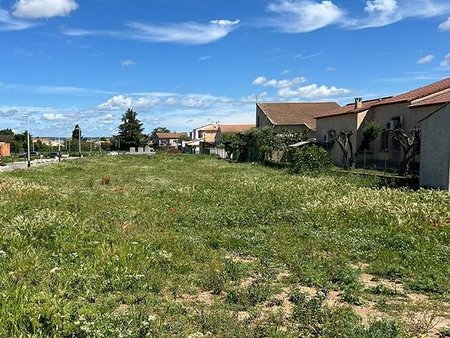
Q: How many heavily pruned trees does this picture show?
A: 2